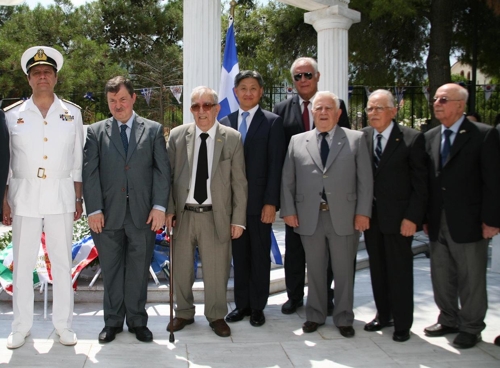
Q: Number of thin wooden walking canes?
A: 1